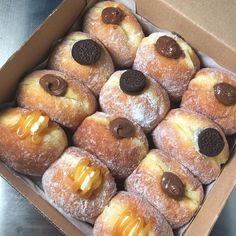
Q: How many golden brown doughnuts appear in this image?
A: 12